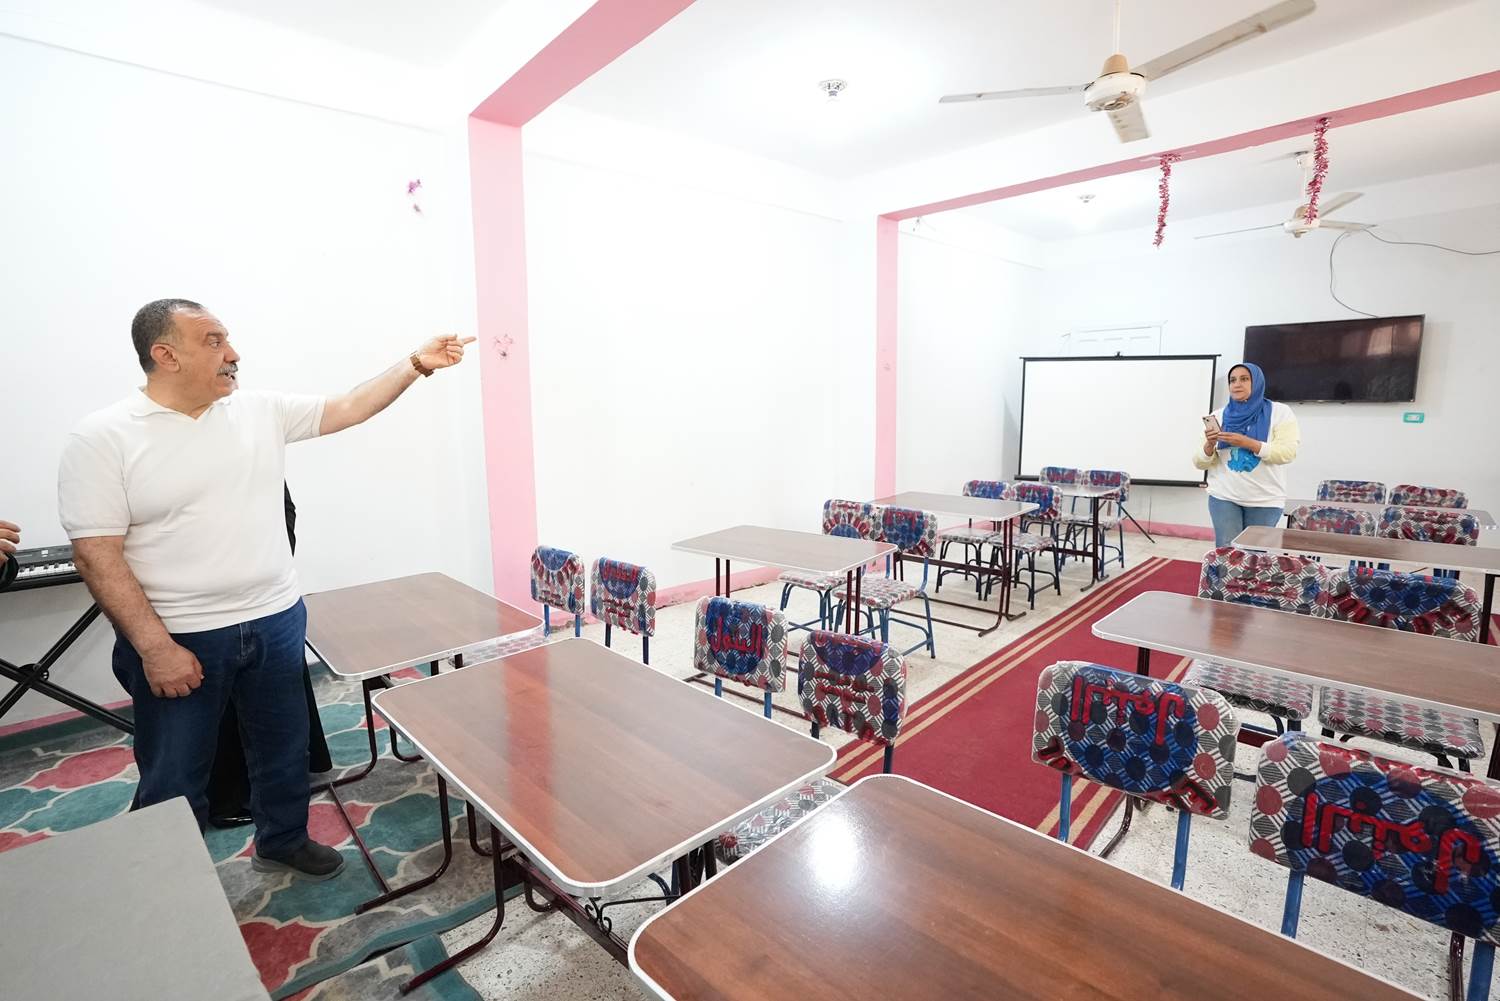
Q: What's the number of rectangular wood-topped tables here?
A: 9